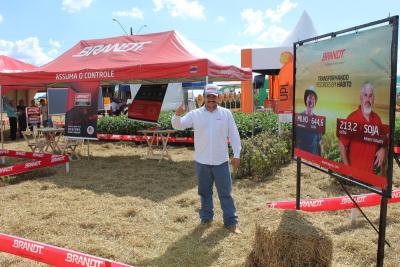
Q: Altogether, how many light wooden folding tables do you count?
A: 2